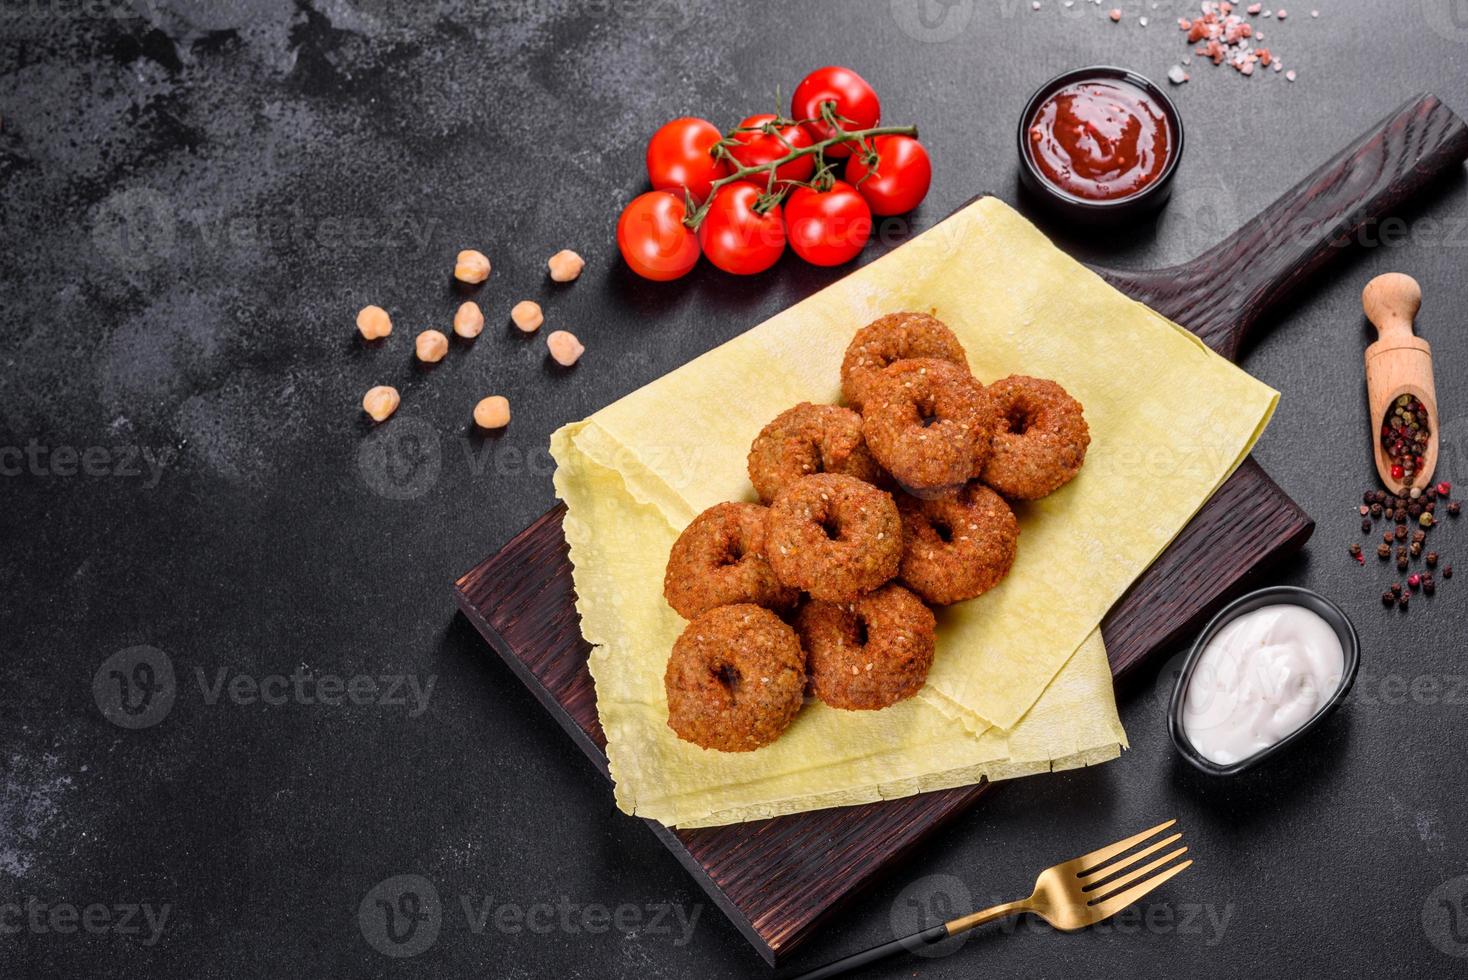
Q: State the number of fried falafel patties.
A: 9